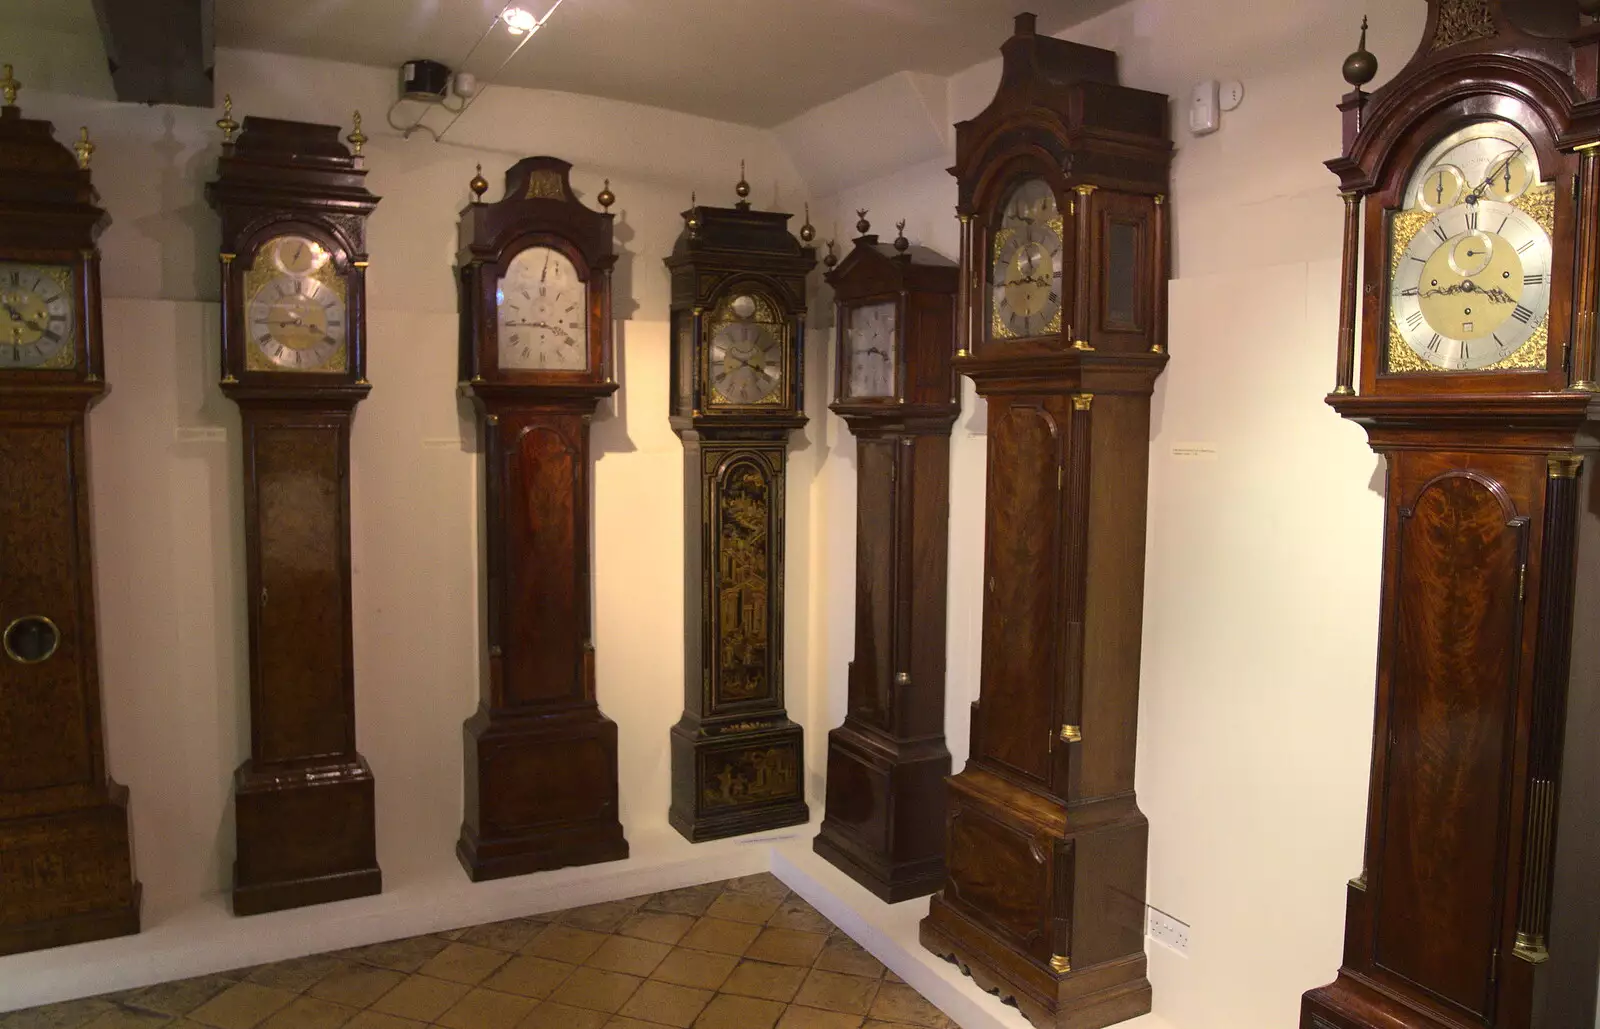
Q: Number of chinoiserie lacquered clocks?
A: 1